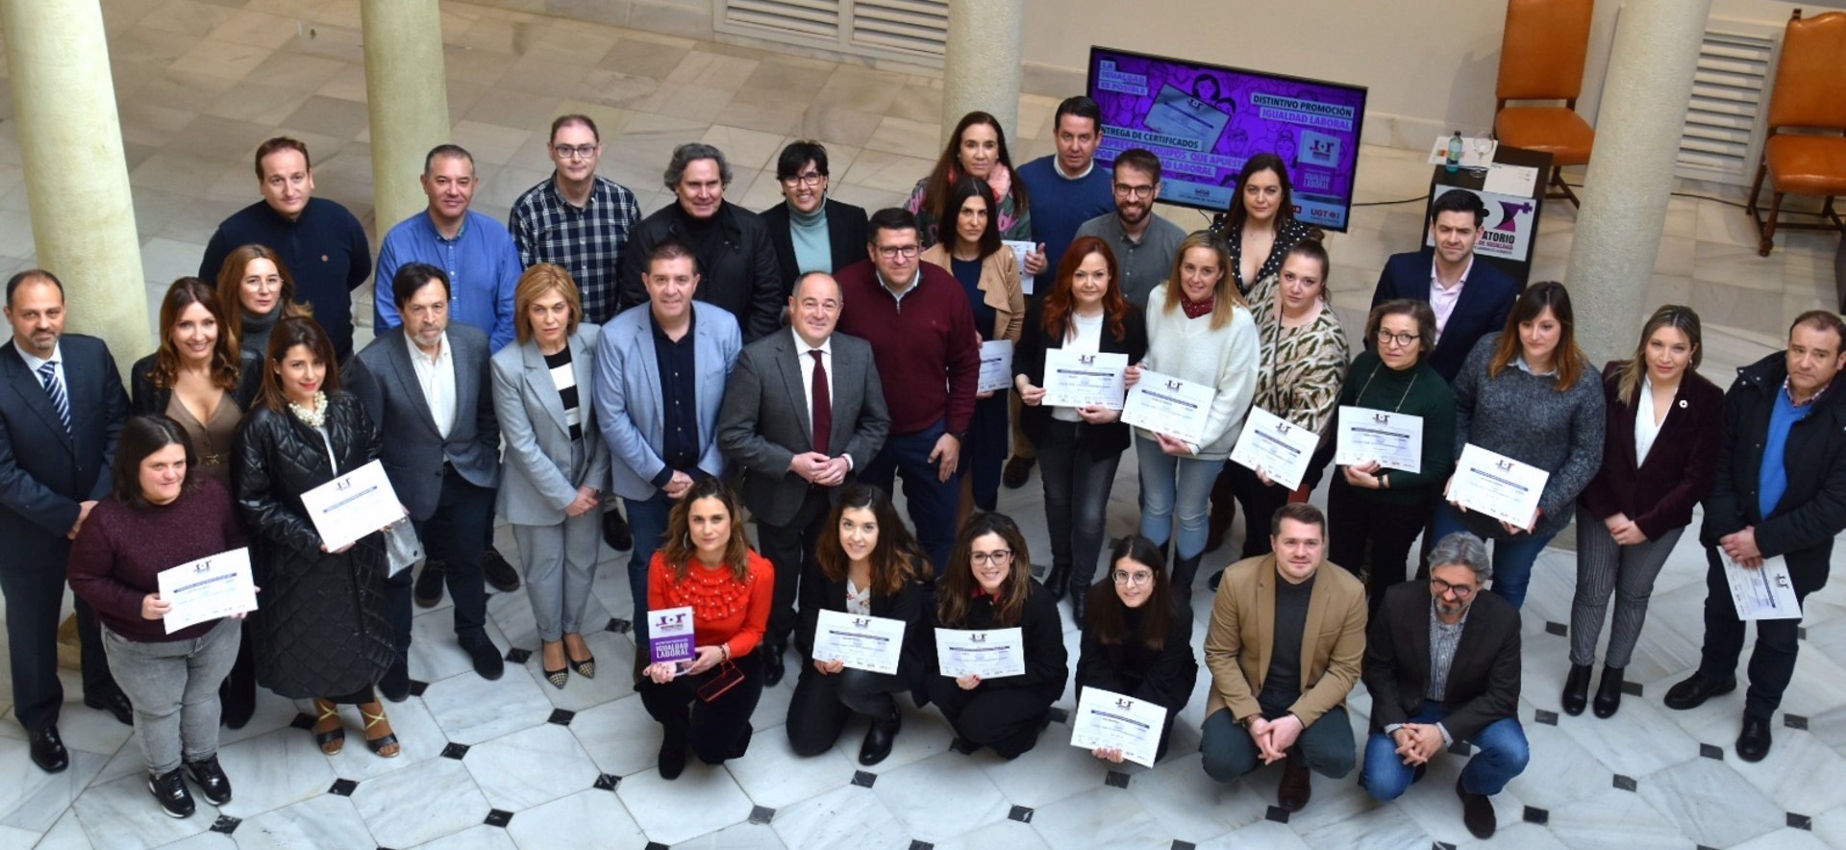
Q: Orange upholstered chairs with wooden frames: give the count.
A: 2